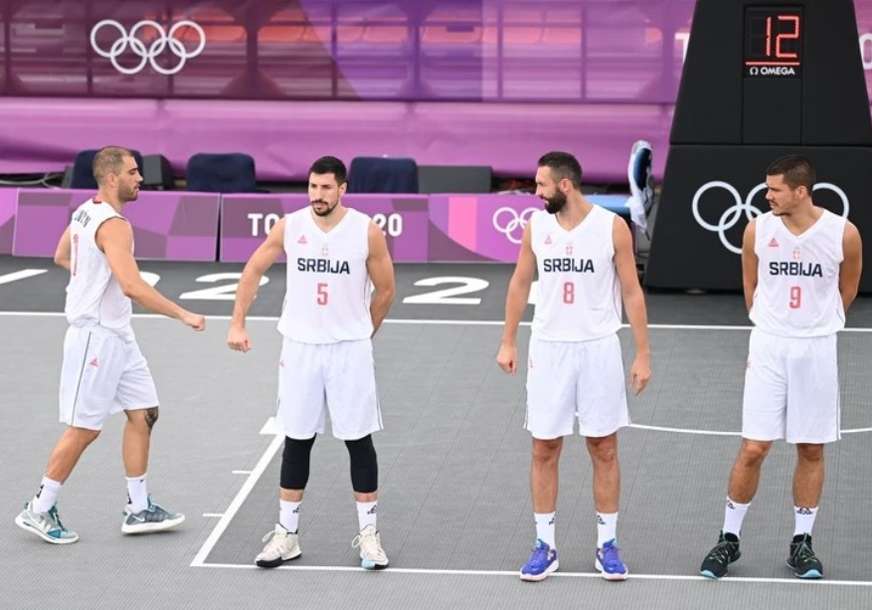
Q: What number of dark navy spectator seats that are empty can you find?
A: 3